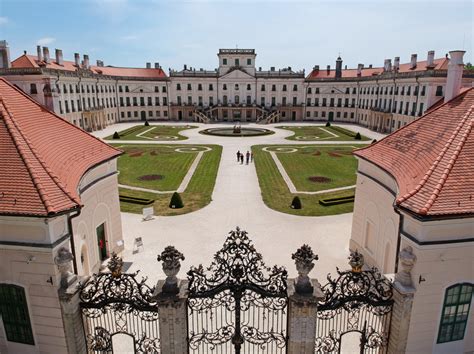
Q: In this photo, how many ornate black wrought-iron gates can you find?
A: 3